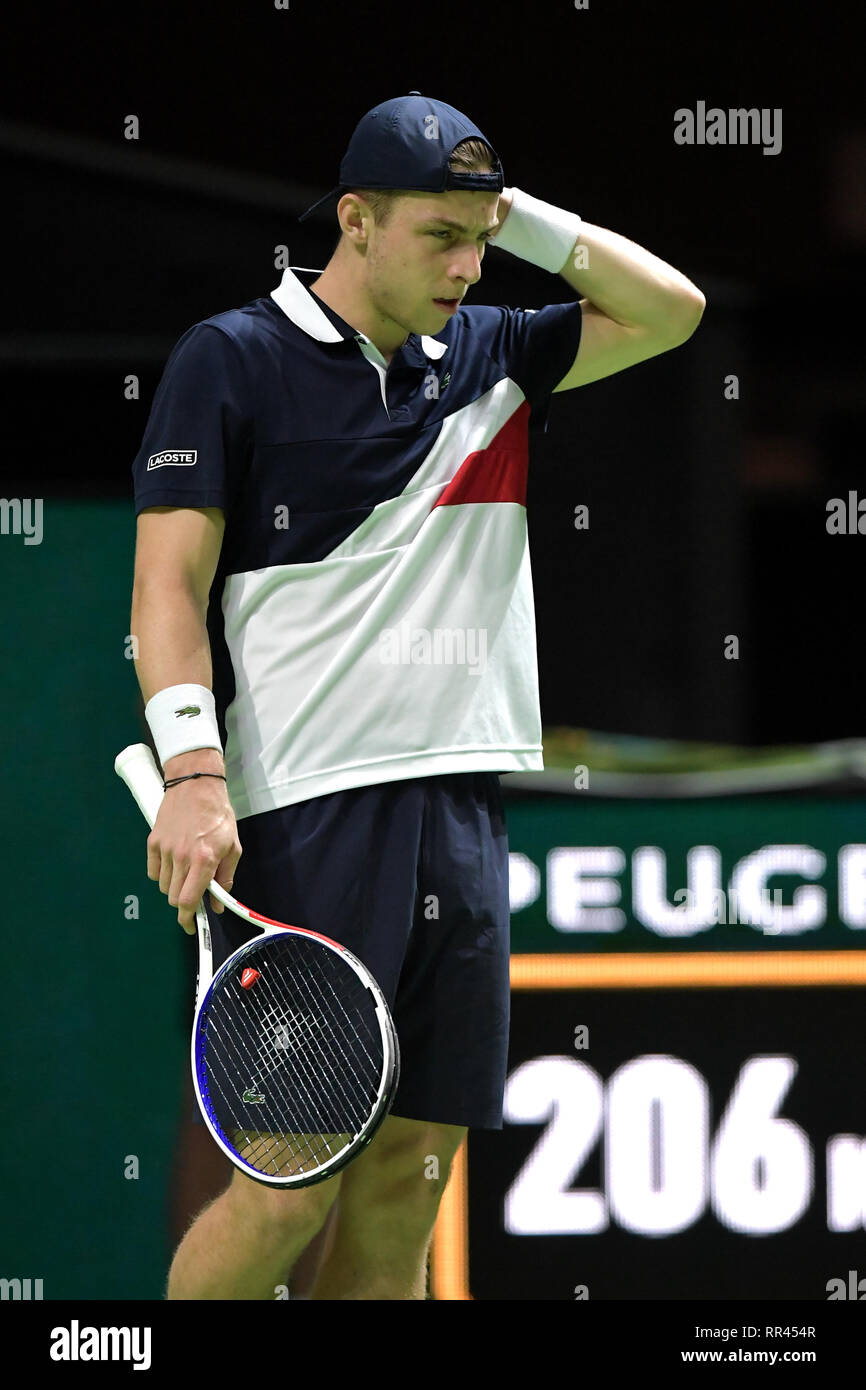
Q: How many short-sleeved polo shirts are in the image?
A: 1